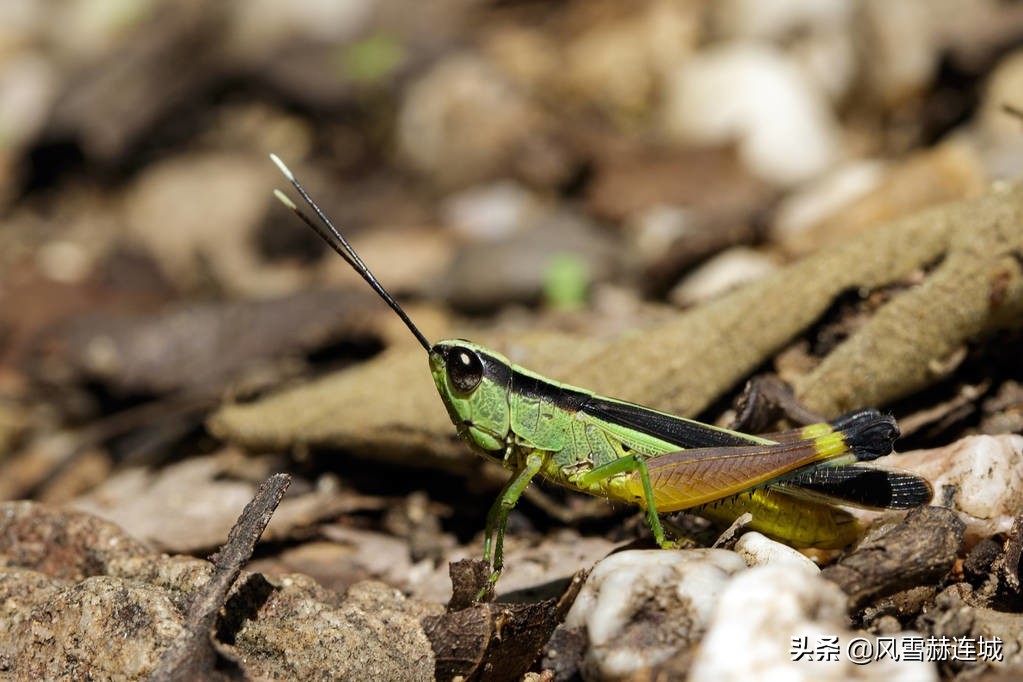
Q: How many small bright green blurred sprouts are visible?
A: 2